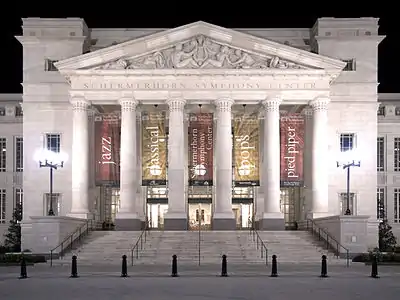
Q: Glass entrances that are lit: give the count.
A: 3